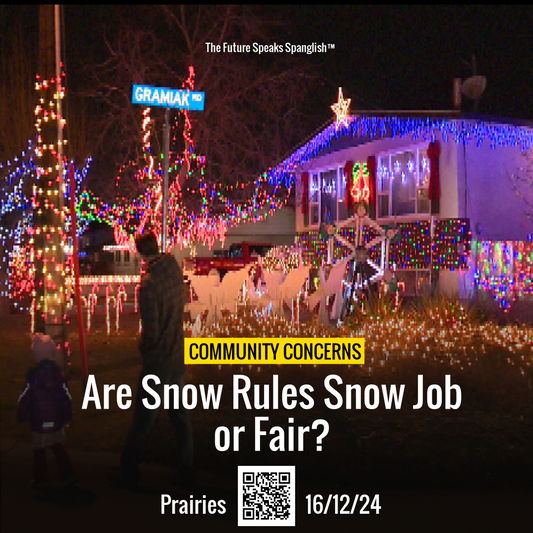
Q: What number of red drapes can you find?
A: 4